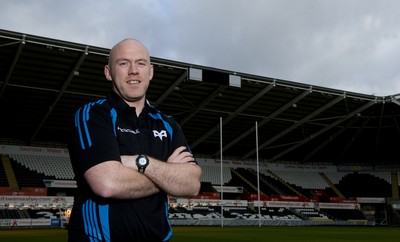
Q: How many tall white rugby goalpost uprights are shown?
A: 2